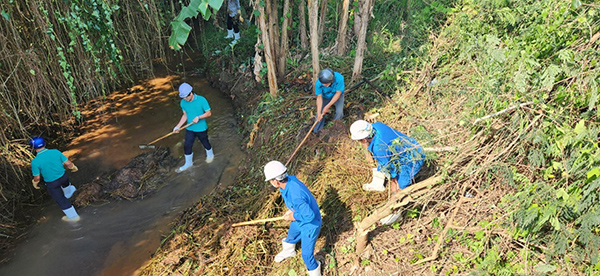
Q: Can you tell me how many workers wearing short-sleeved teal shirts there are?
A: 3